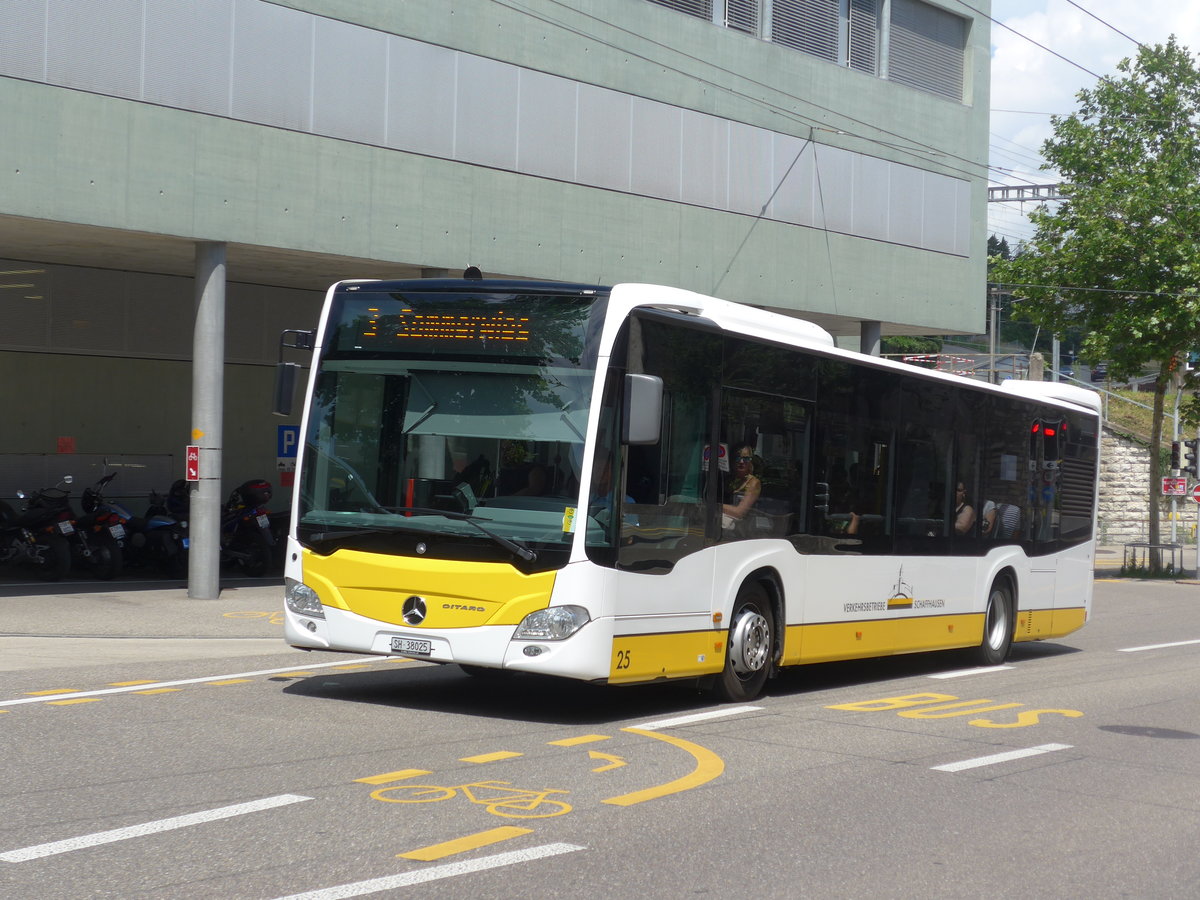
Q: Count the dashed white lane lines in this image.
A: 6